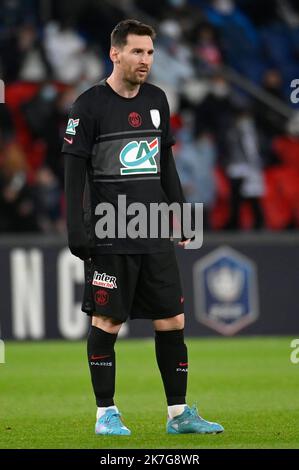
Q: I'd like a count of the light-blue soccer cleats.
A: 2